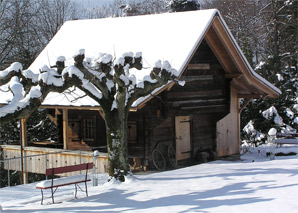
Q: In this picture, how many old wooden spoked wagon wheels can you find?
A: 2